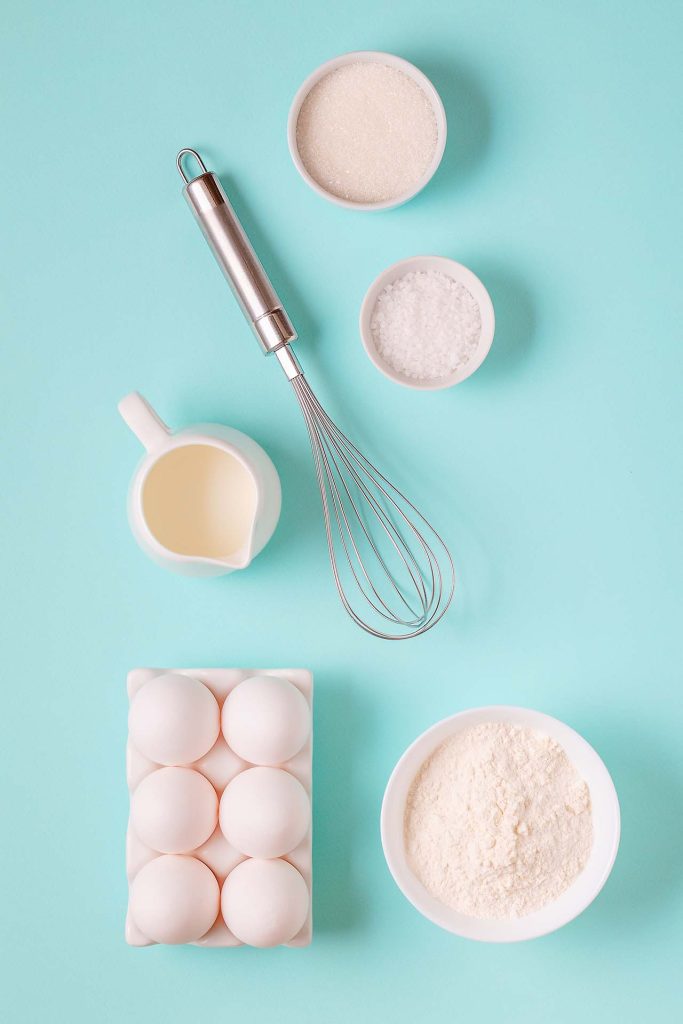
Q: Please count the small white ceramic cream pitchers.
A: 1